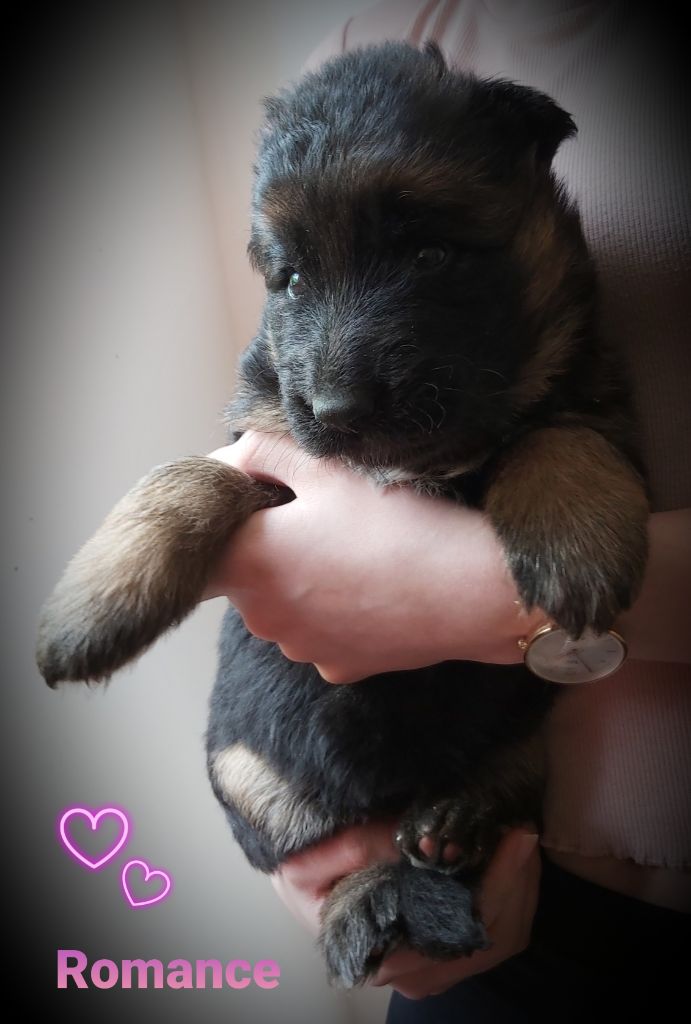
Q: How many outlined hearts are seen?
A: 2